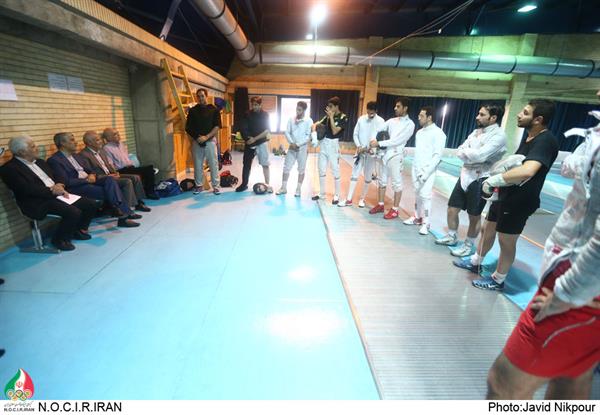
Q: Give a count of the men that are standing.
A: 10